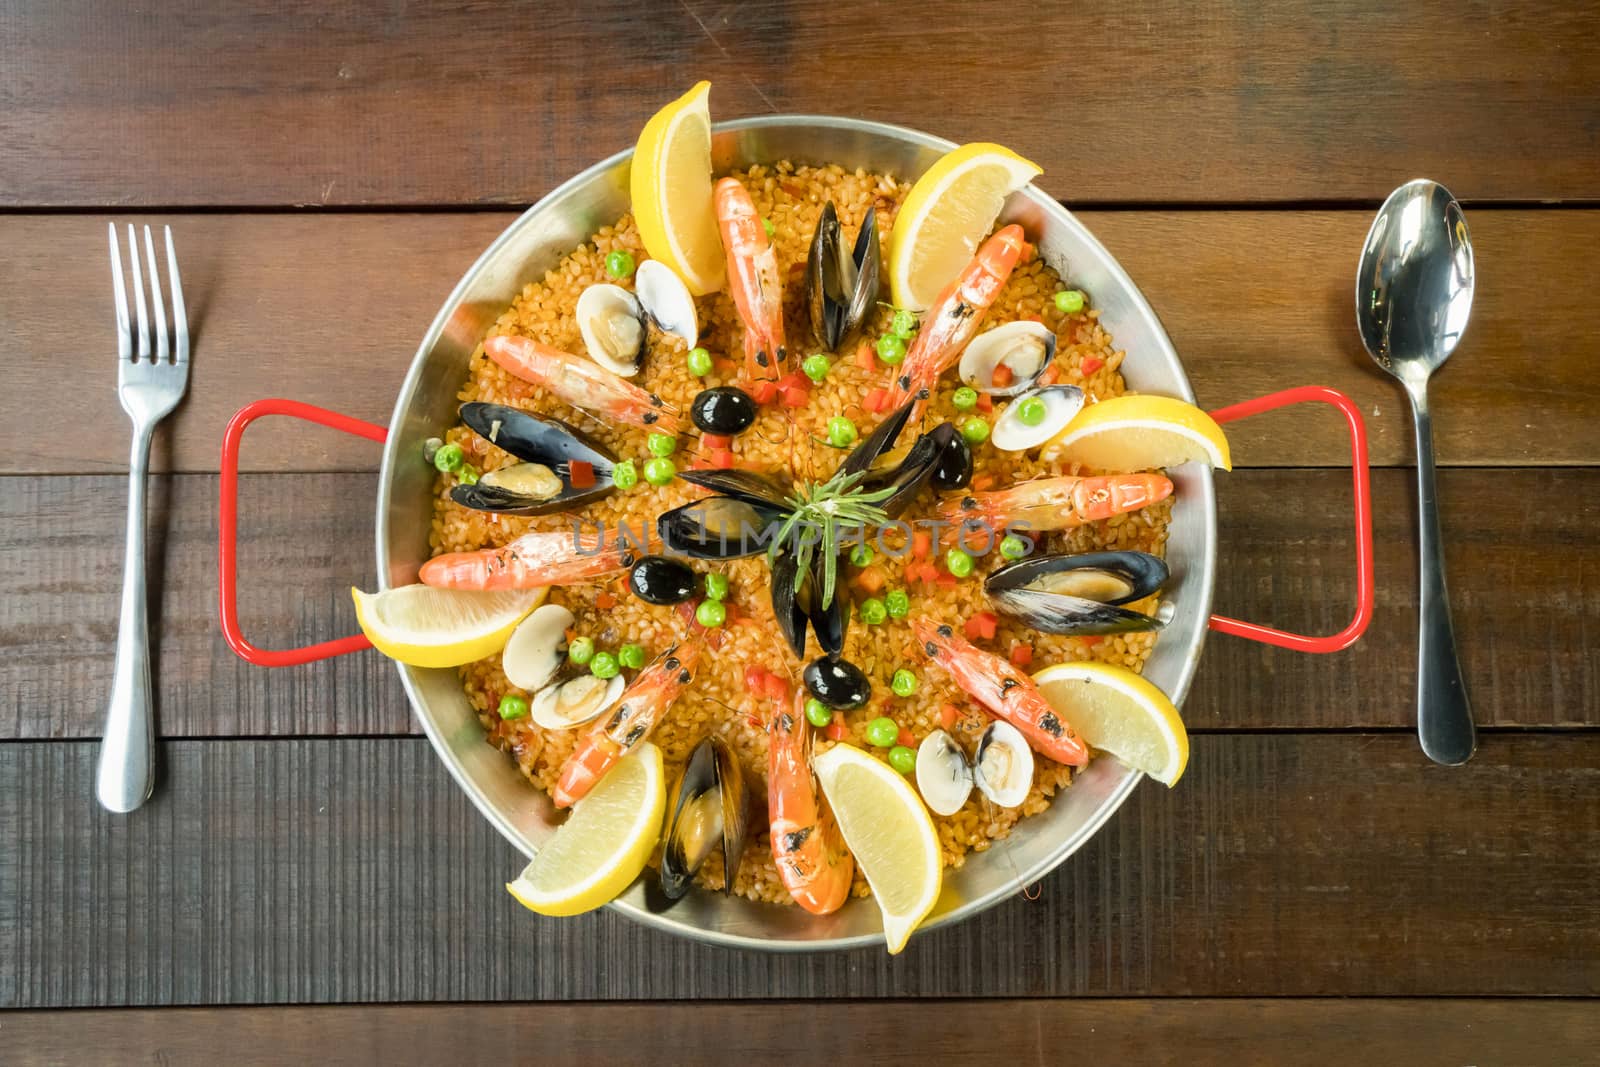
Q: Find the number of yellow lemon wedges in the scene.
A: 7